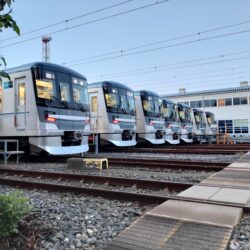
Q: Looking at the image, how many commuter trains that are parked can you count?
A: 7